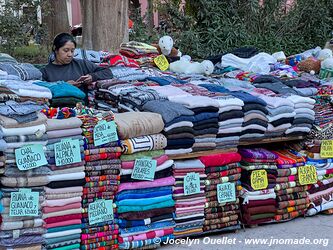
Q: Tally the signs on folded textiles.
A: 12